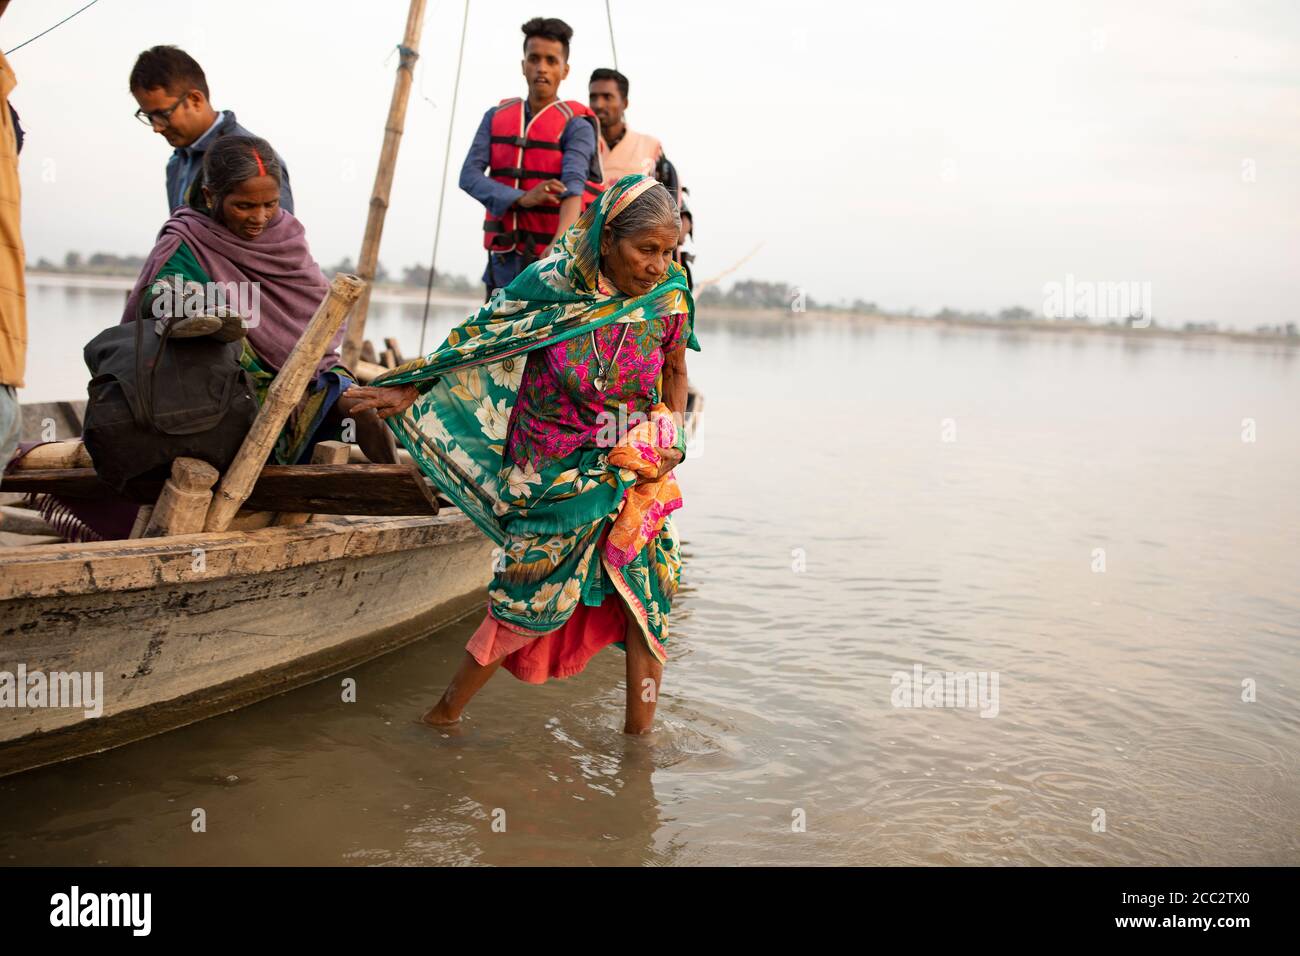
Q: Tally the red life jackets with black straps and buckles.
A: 1